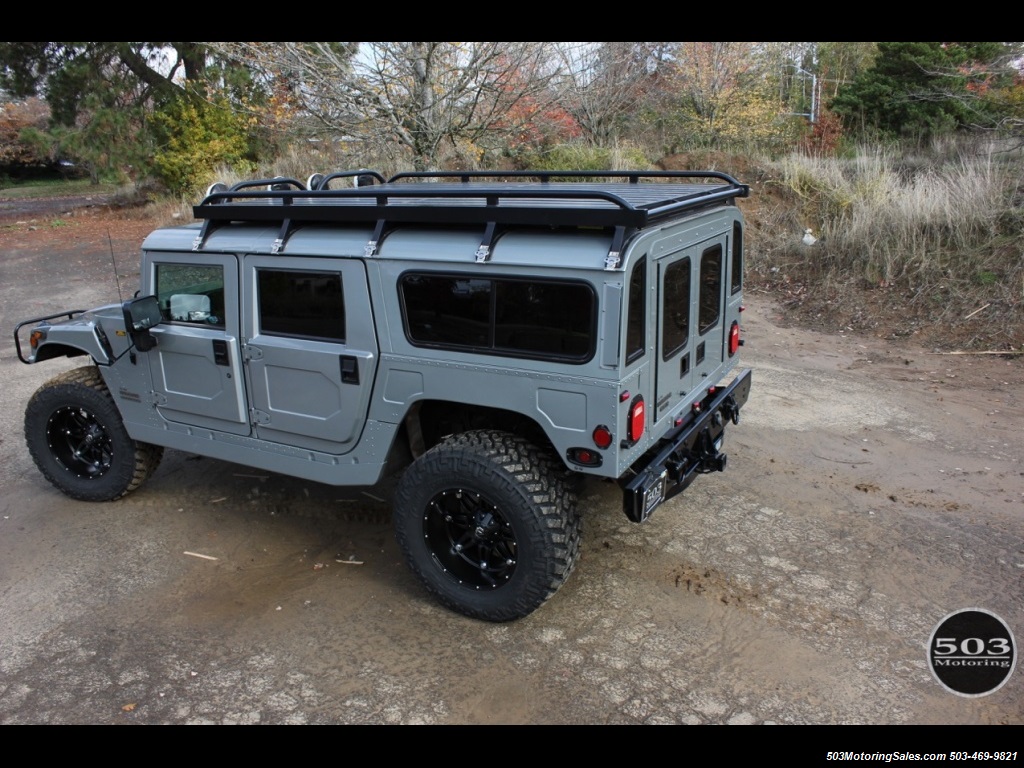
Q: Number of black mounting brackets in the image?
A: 5